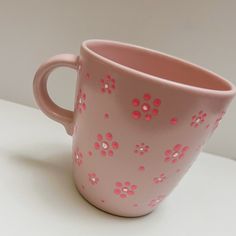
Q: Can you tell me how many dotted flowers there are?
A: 13